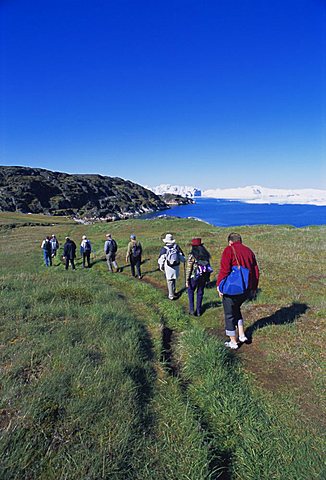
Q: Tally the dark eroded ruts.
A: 2